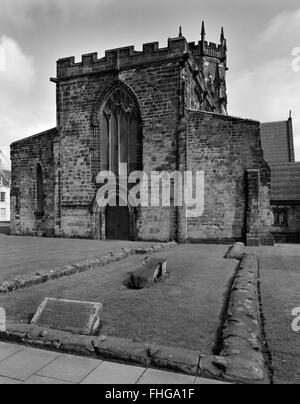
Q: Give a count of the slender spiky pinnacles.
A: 3